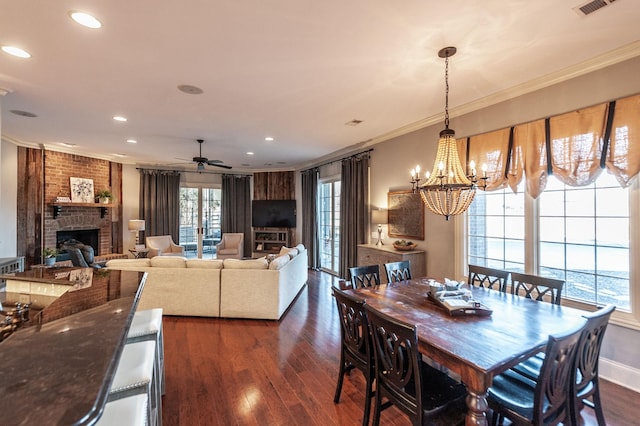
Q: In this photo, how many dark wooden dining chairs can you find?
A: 8